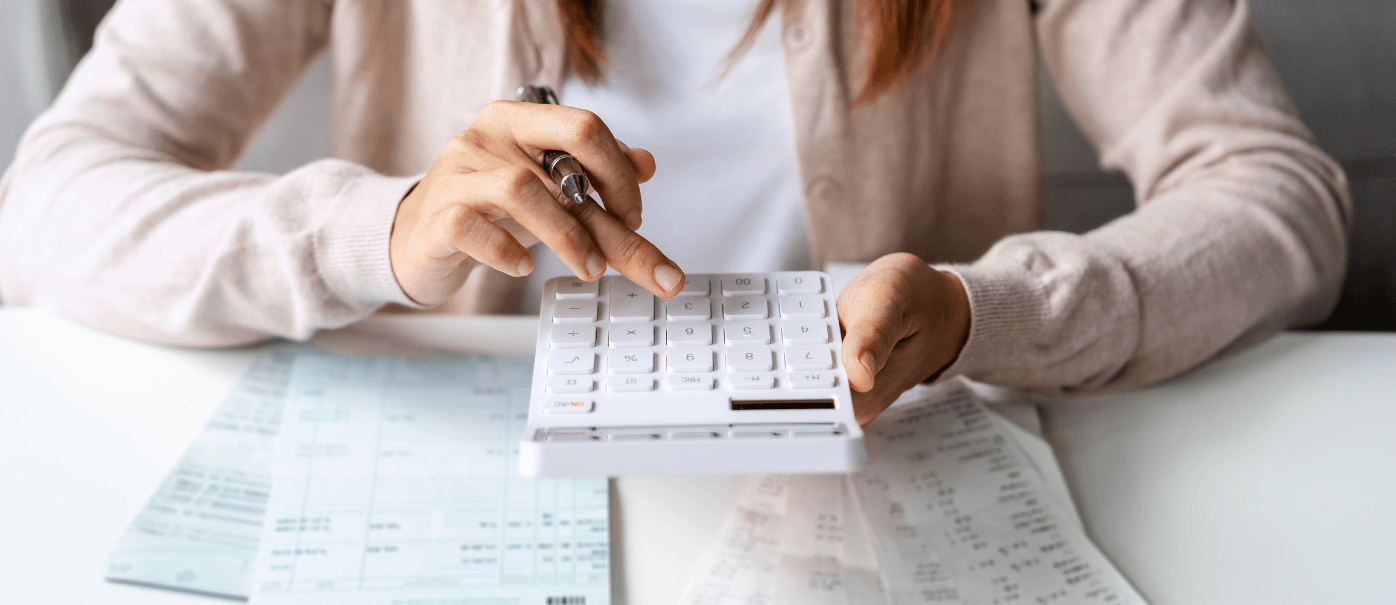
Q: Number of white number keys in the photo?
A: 11